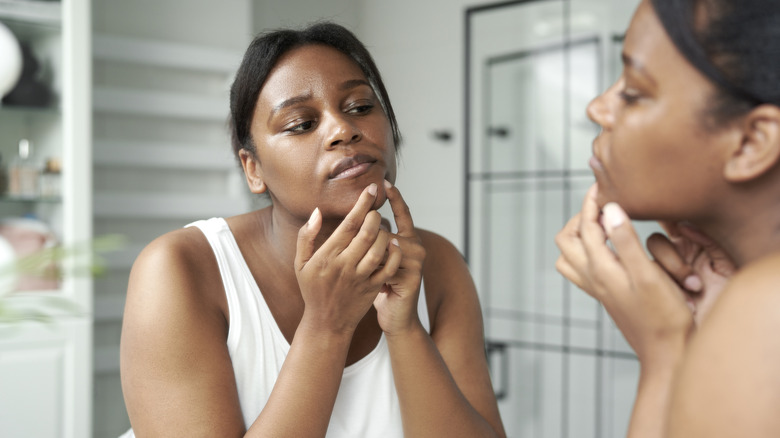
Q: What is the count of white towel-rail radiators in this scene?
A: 1